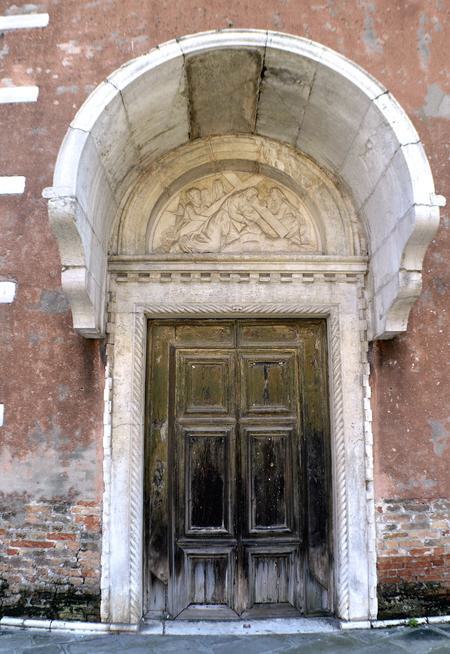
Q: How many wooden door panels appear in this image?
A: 6